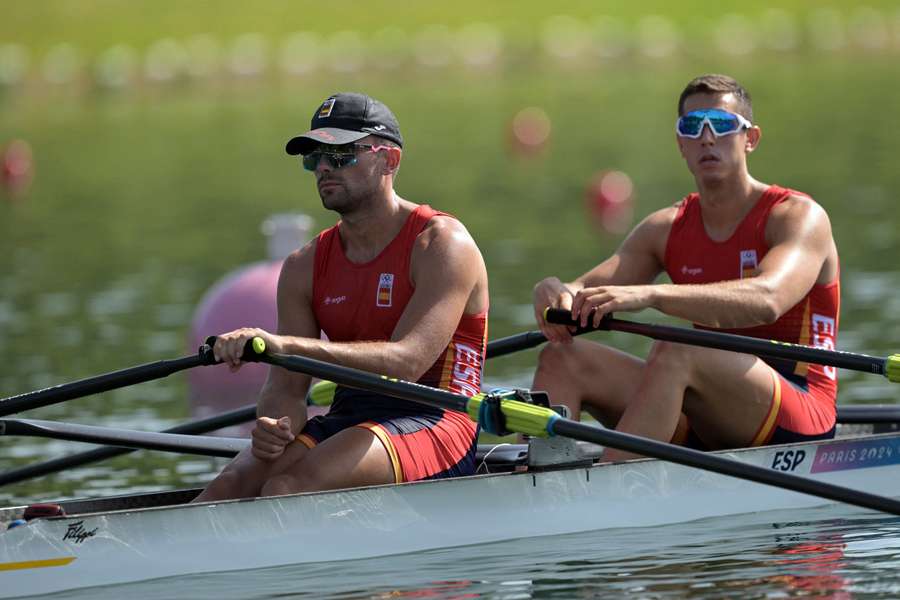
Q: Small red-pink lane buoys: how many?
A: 3